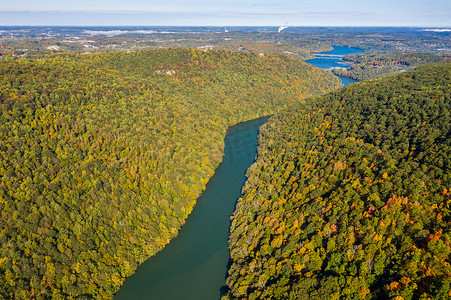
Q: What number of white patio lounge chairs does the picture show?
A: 0